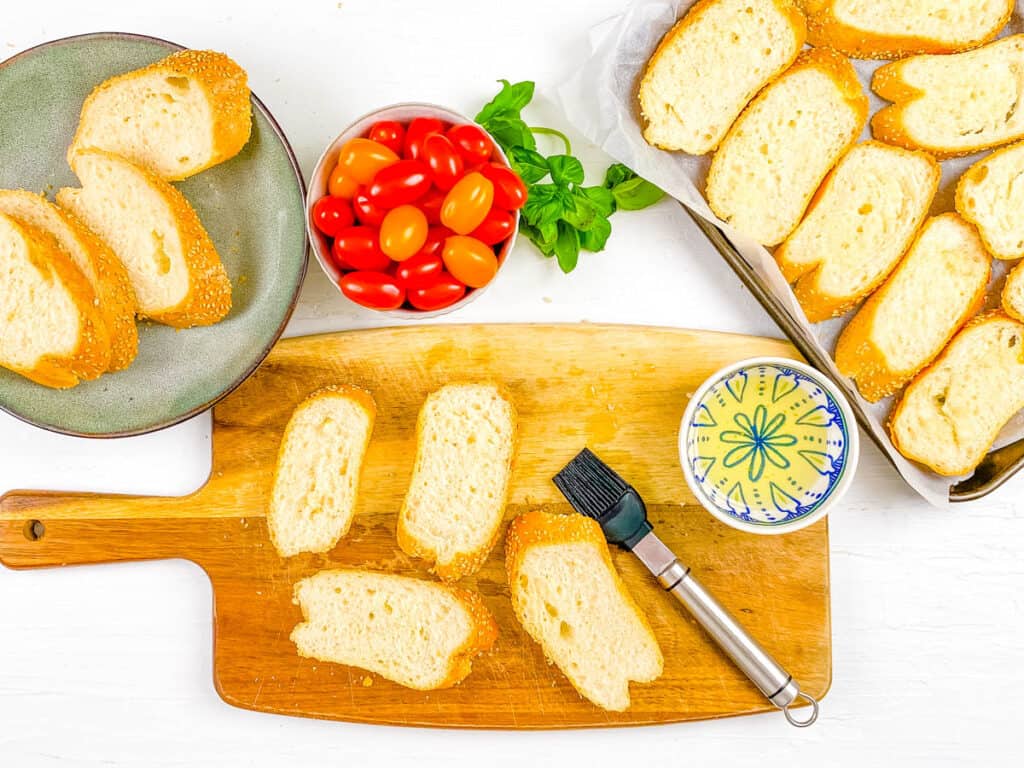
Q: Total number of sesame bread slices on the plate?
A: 4